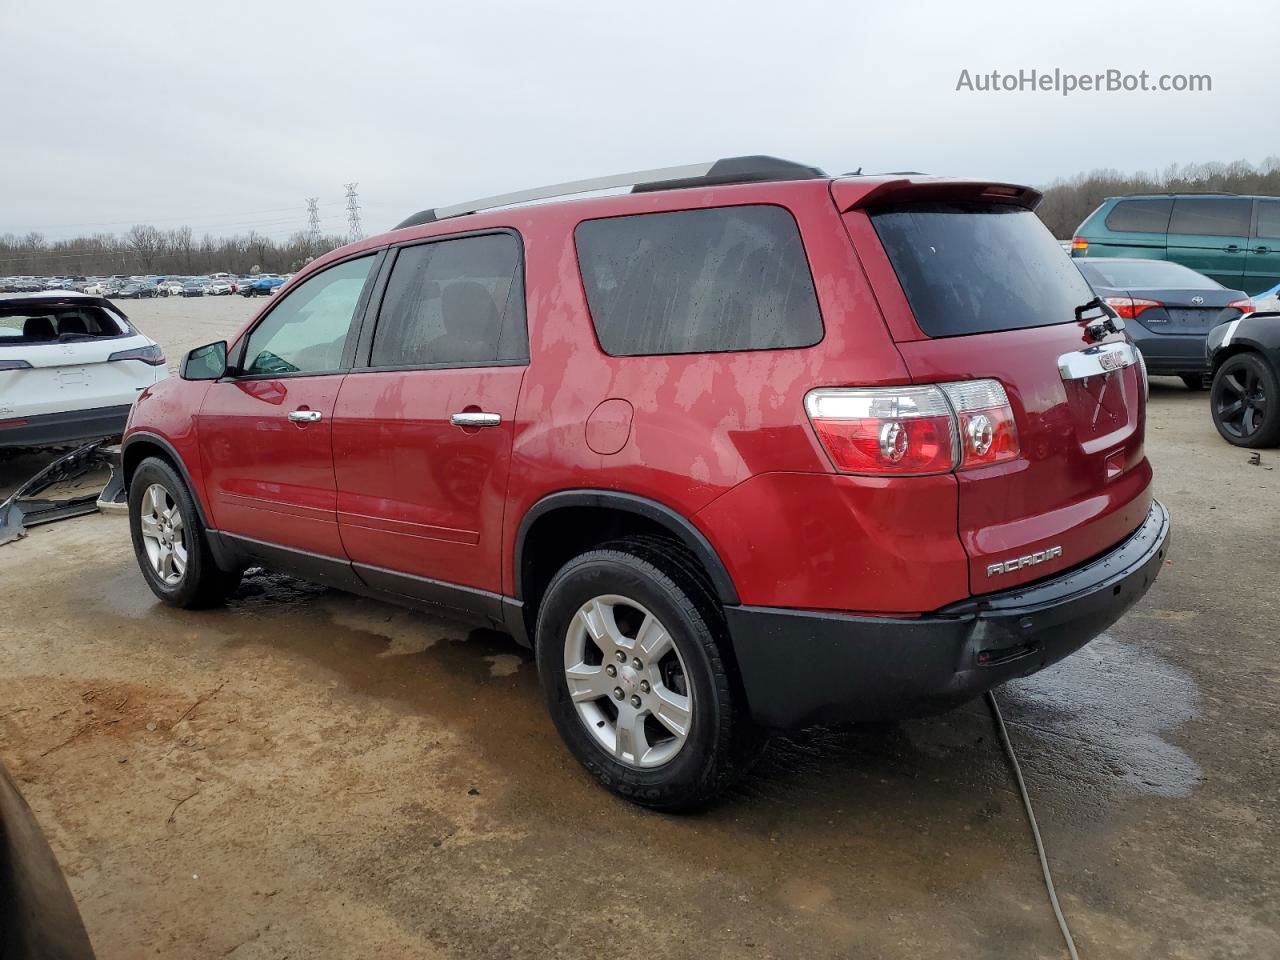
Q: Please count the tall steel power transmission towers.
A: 2